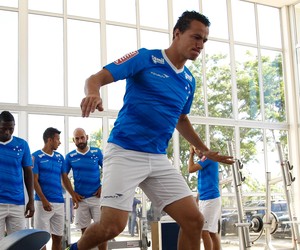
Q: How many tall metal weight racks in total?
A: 2